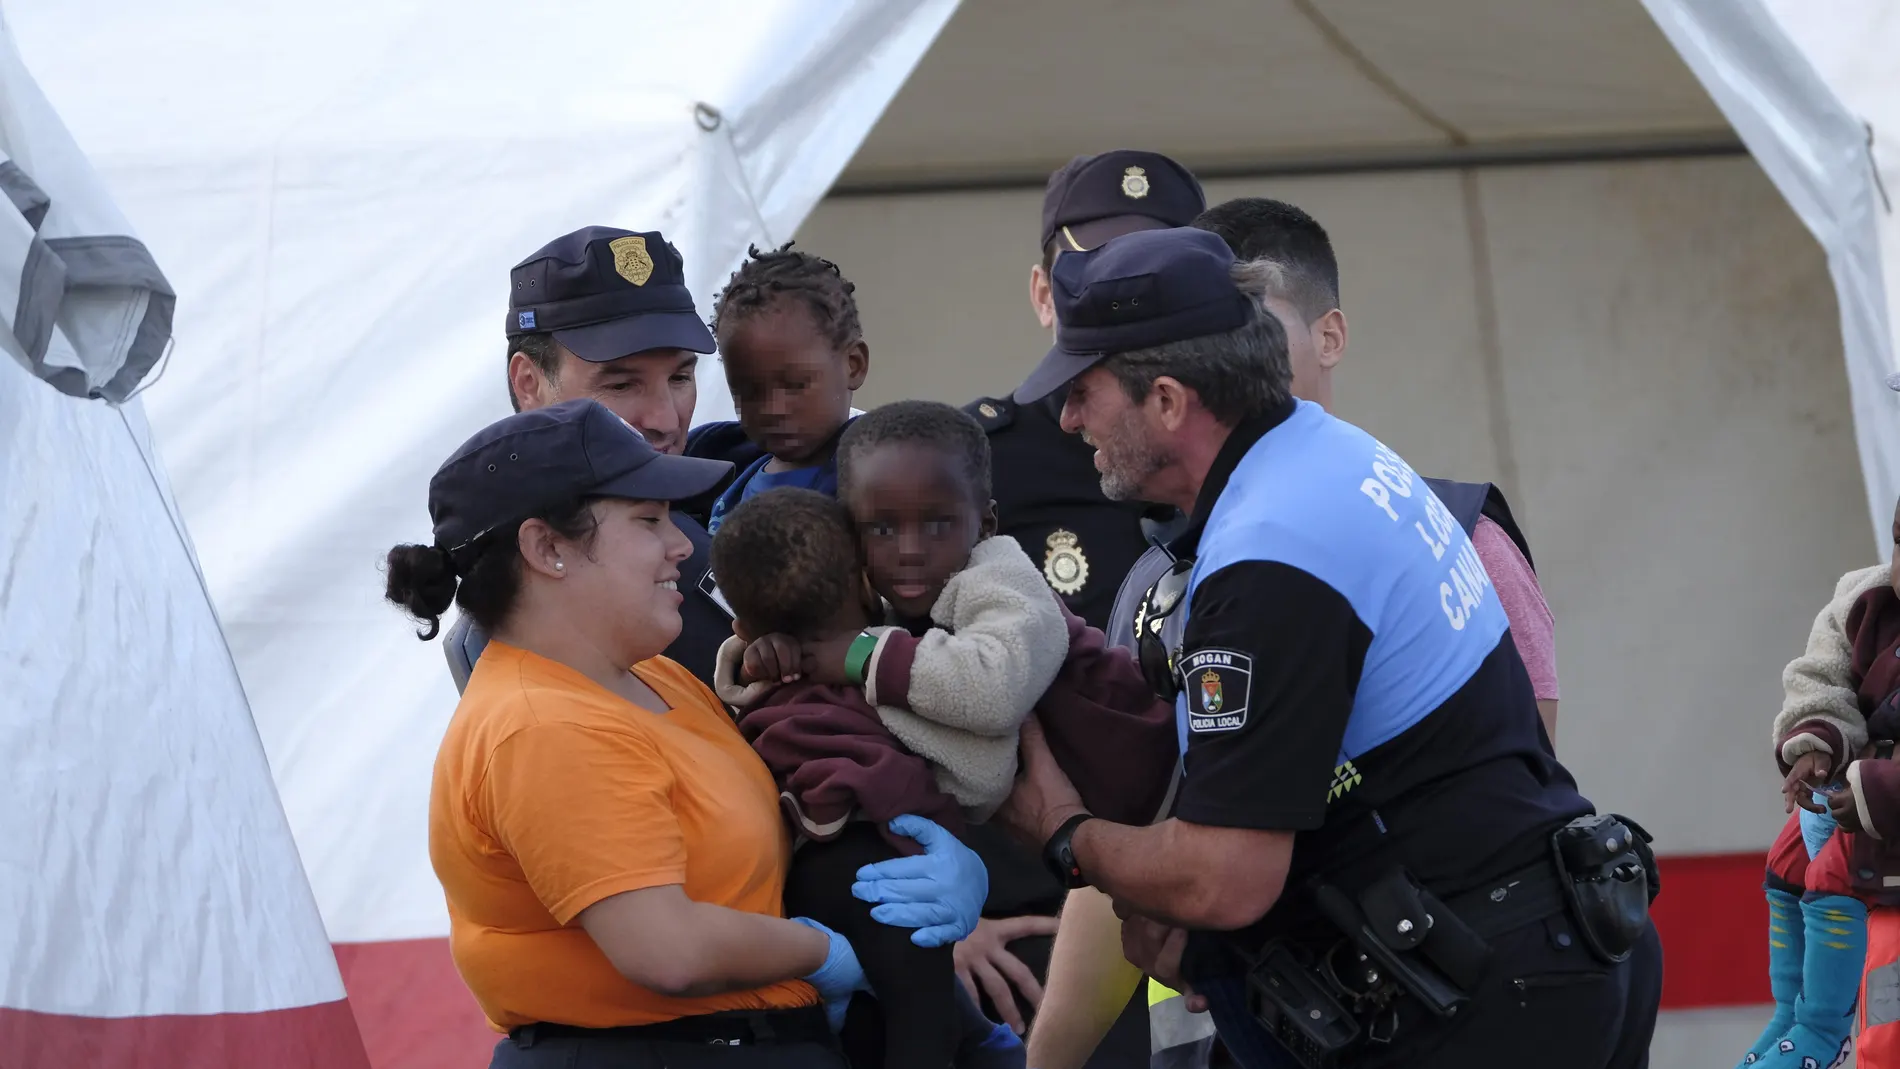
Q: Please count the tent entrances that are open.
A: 1